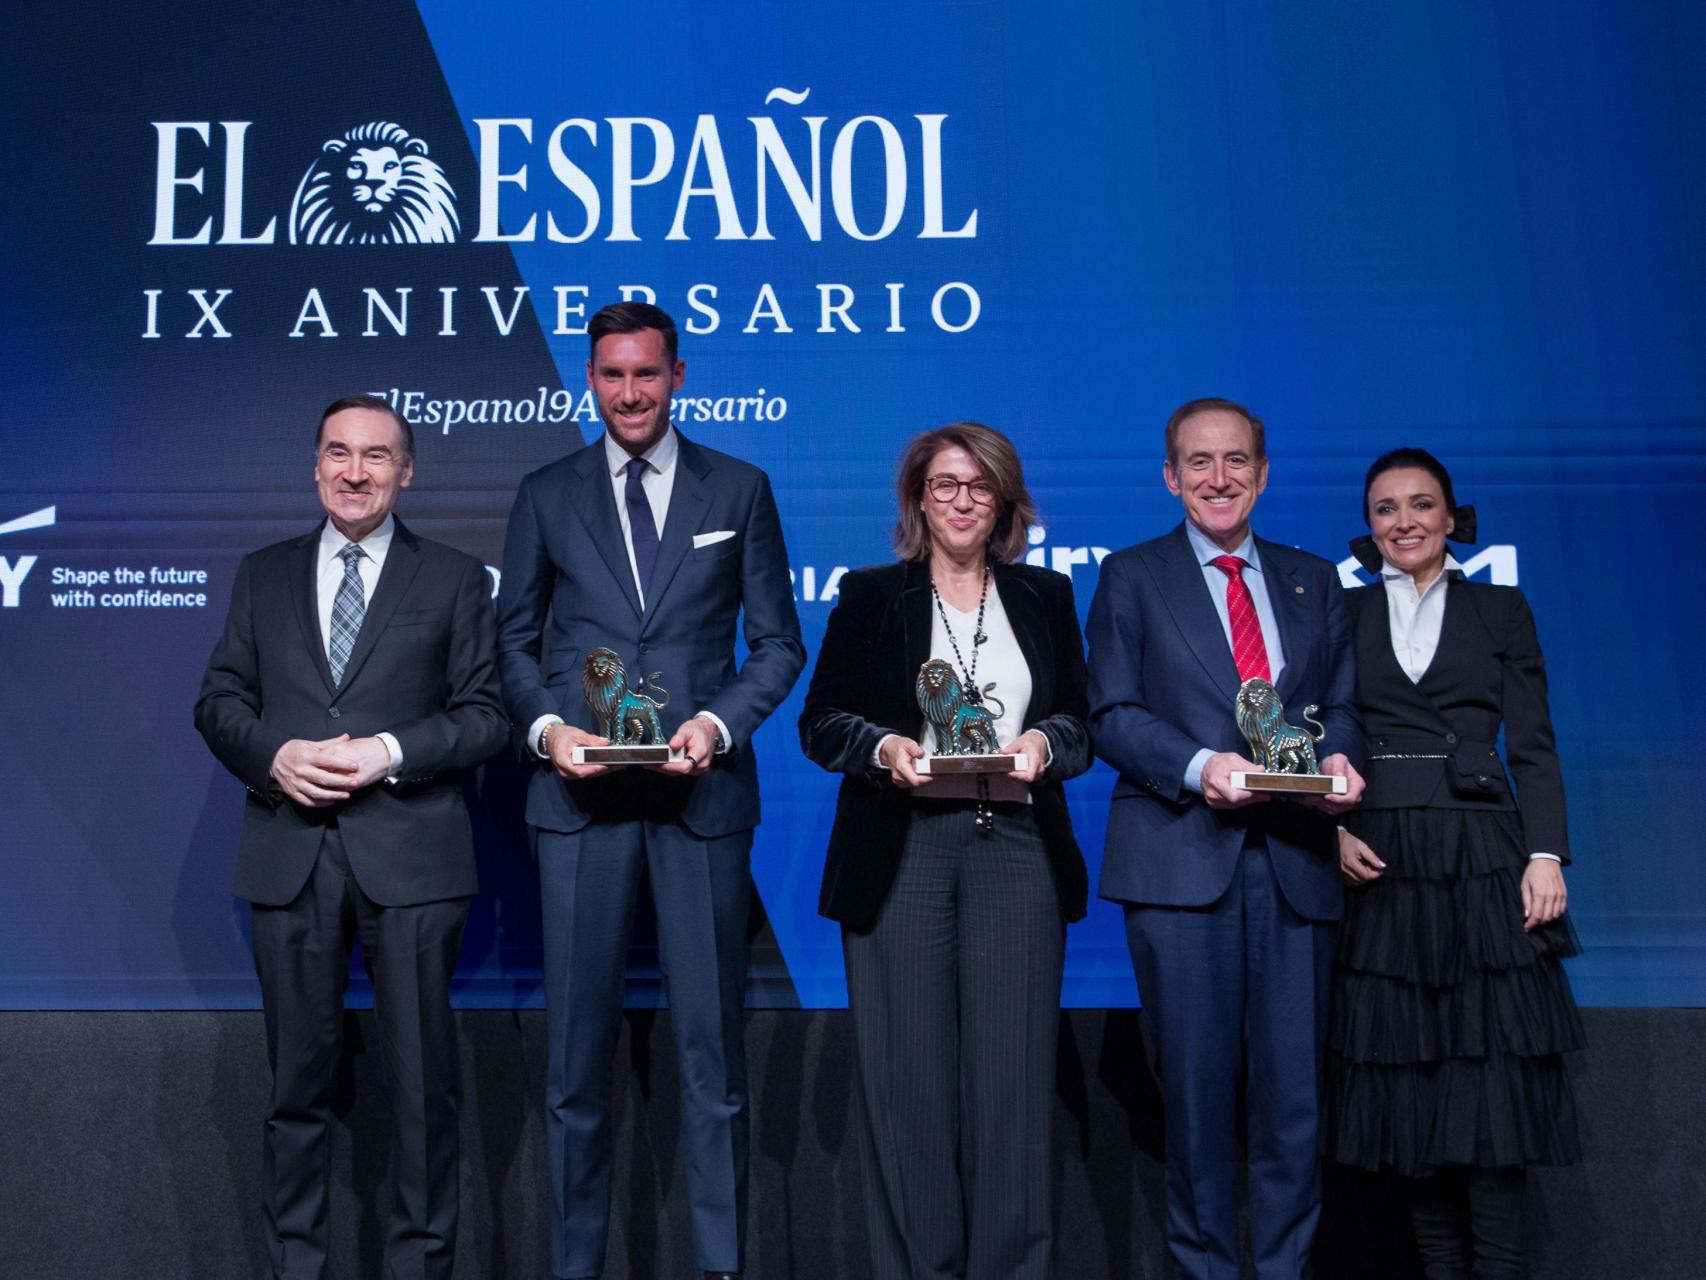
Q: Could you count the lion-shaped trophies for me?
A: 3